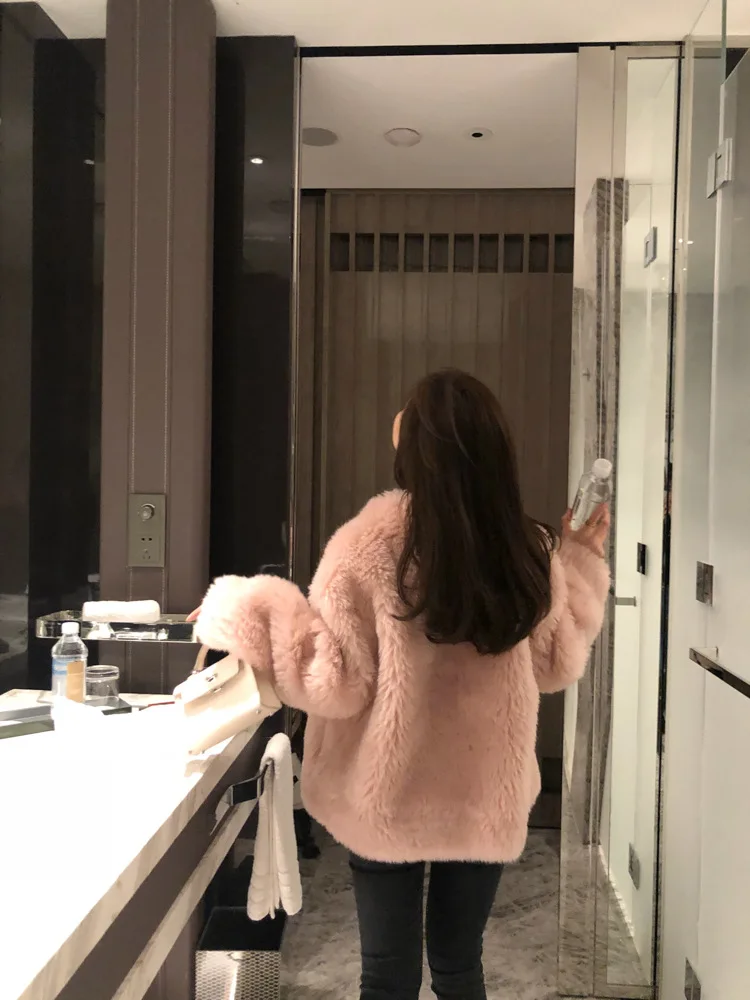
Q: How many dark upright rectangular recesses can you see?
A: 10